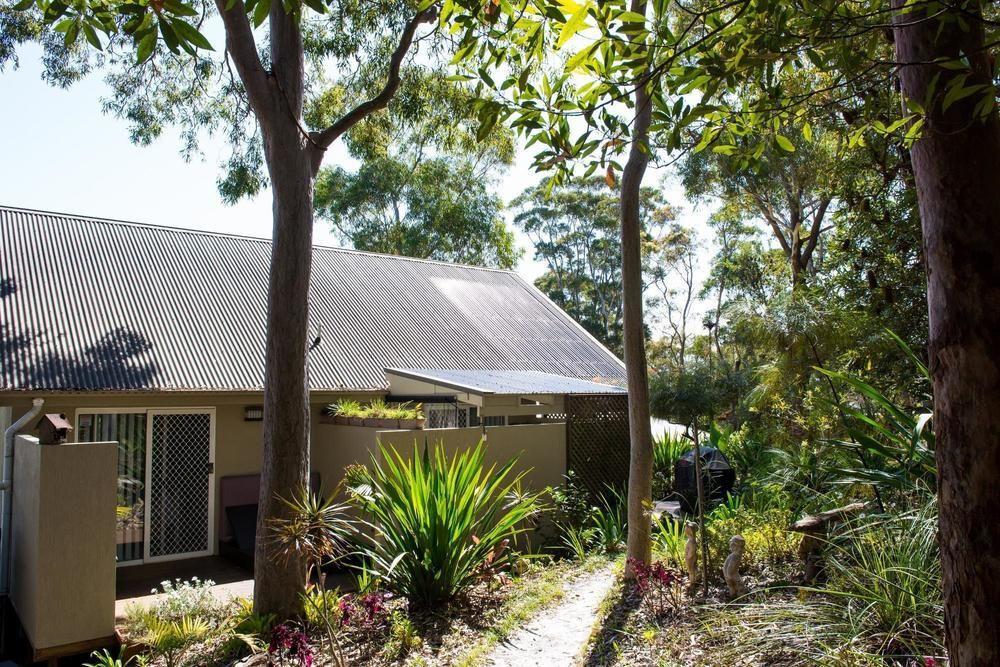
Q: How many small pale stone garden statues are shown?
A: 2